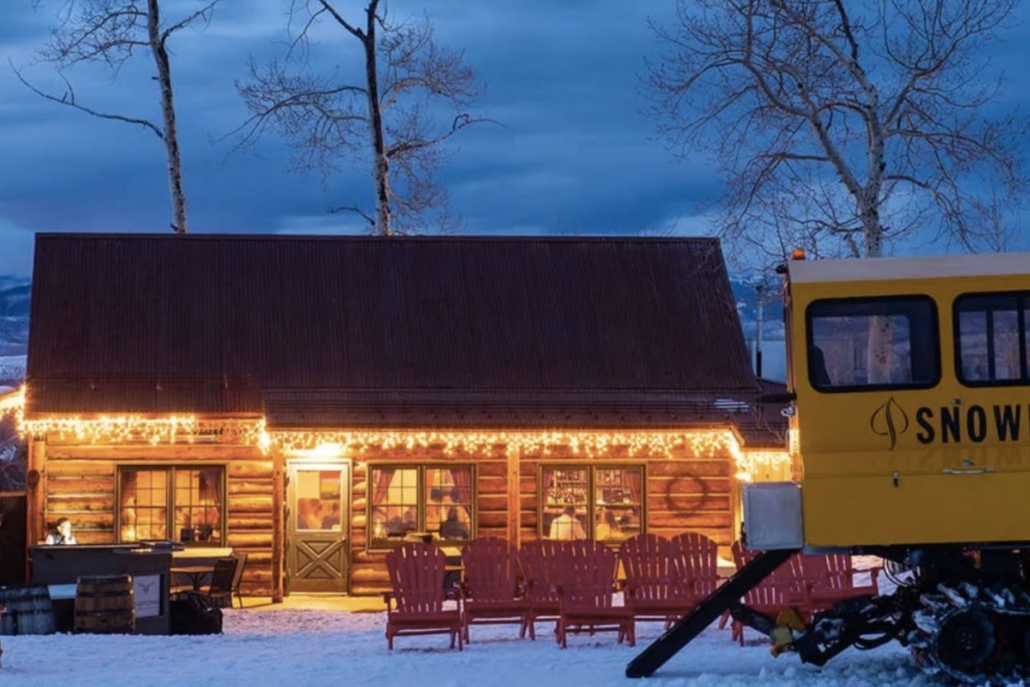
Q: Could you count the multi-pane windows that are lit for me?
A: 3